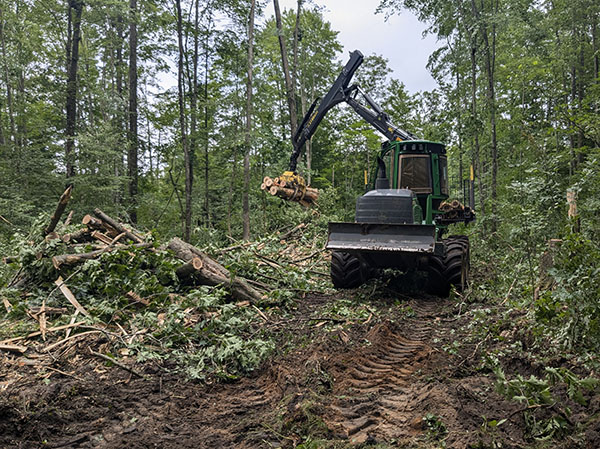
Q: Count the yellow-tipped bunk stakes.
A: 2